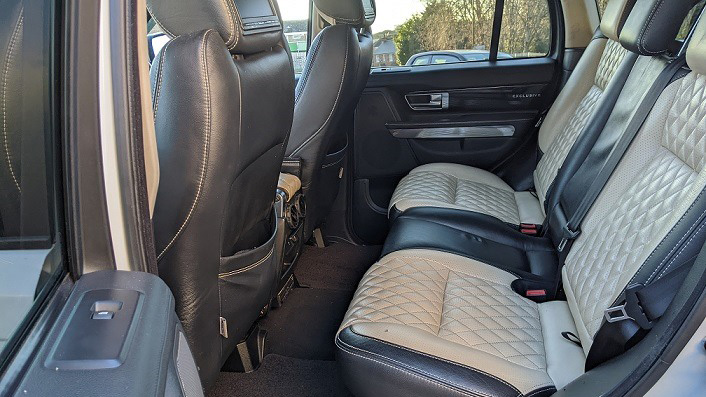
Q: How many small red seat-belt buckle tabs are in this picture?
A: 3